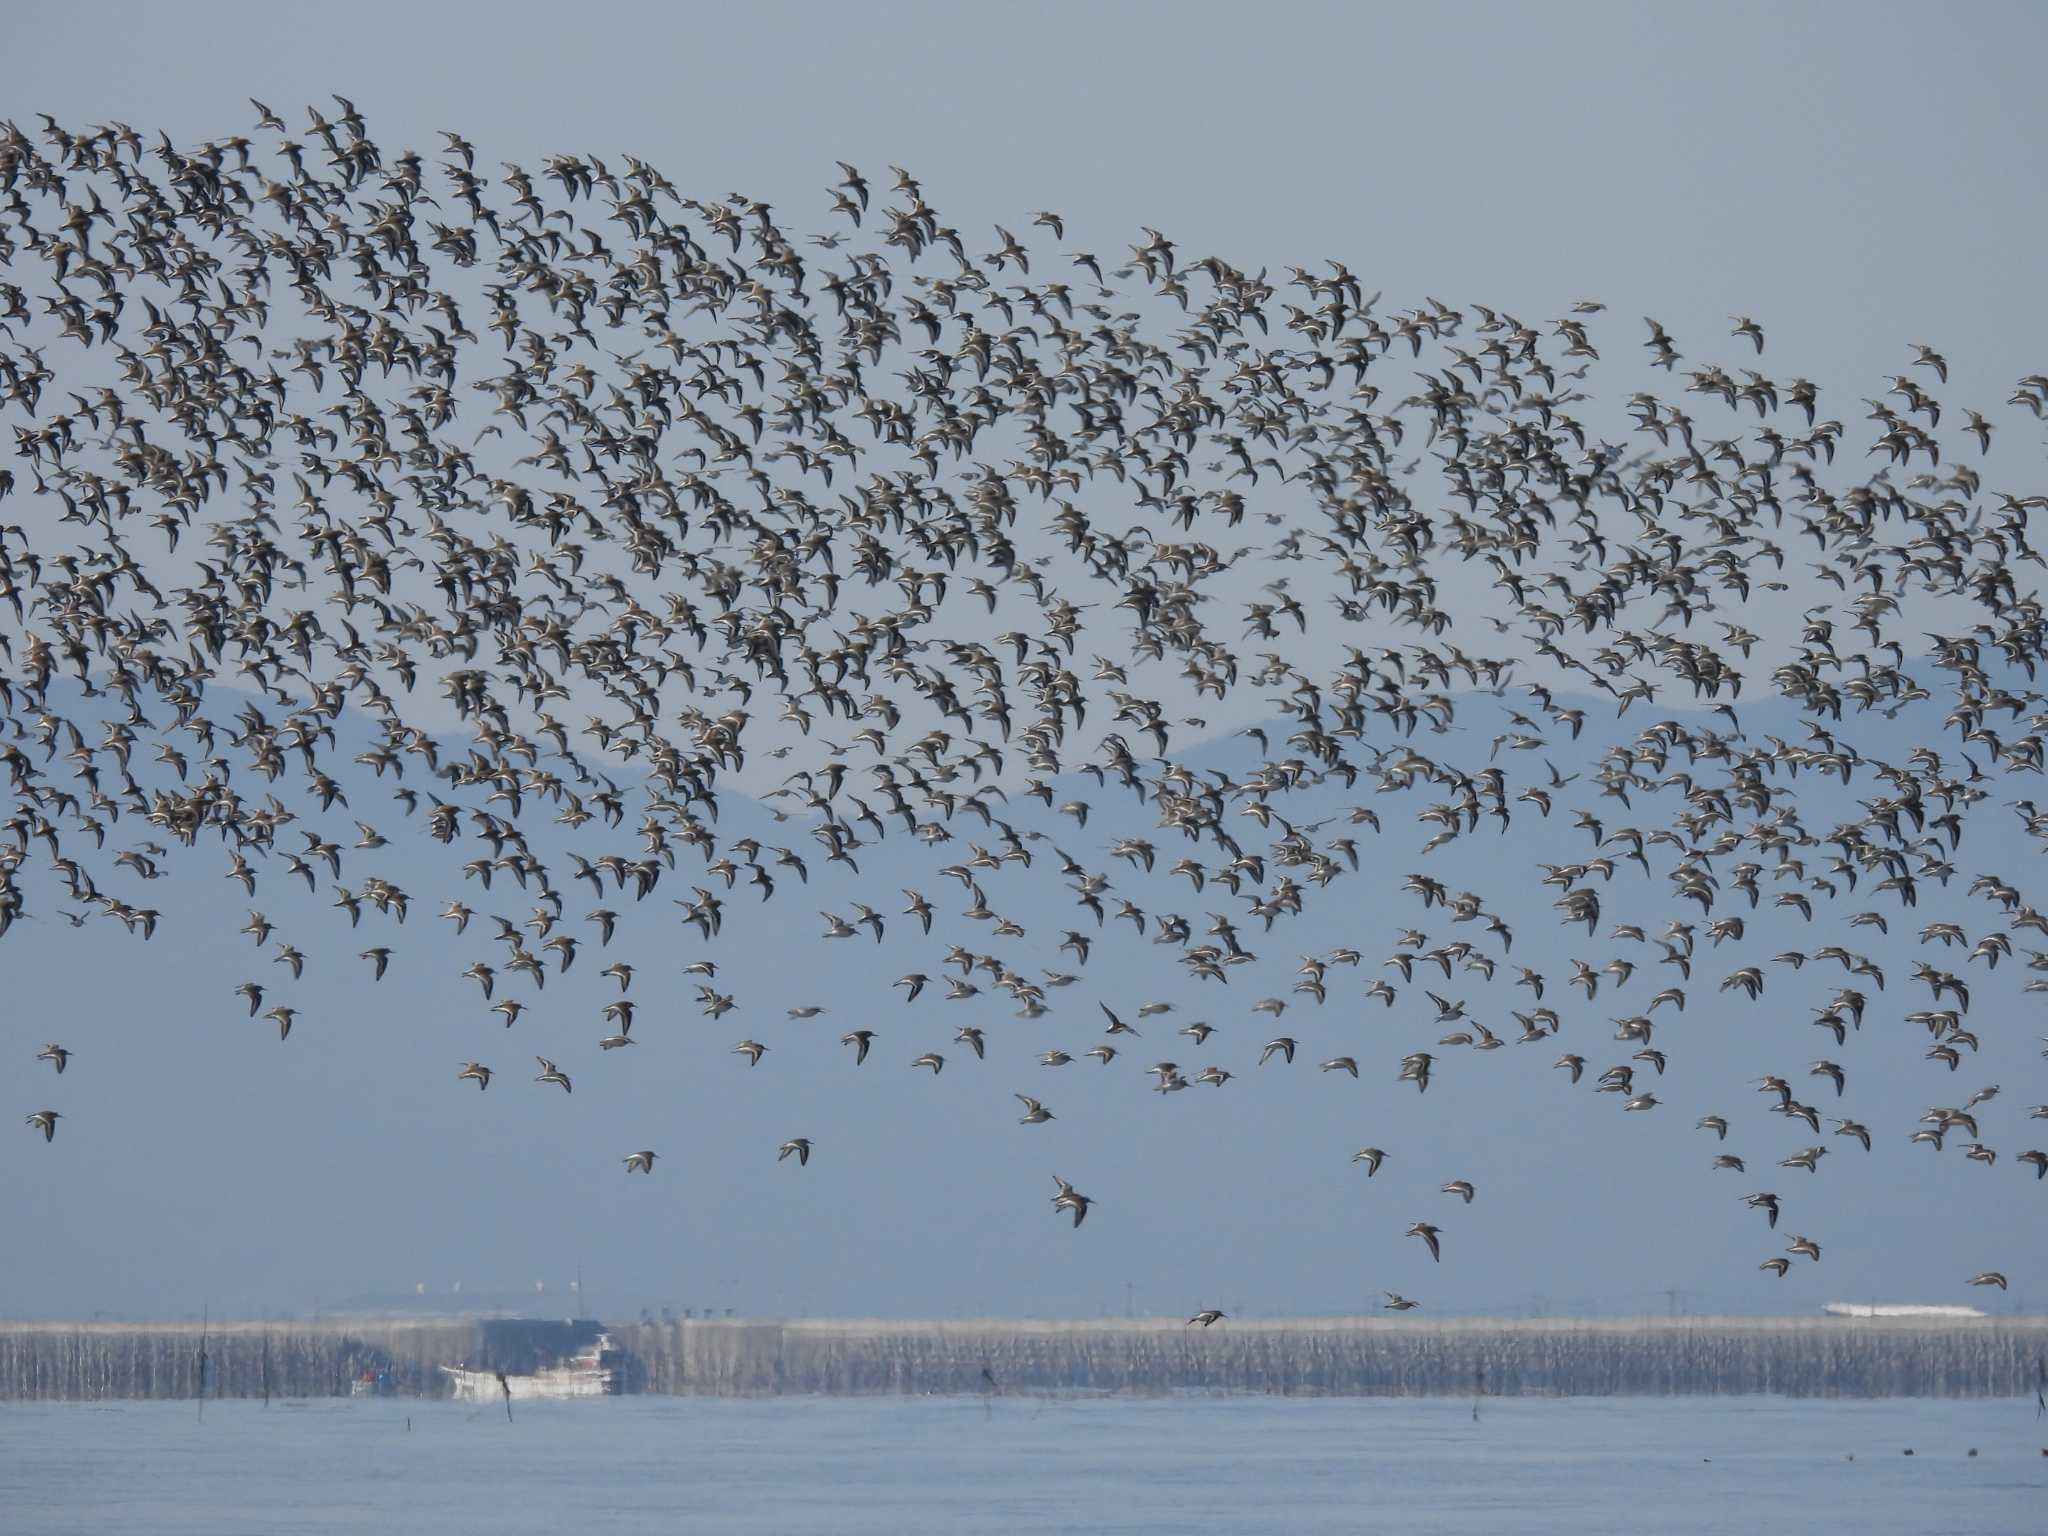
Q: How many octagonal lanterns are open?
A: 0